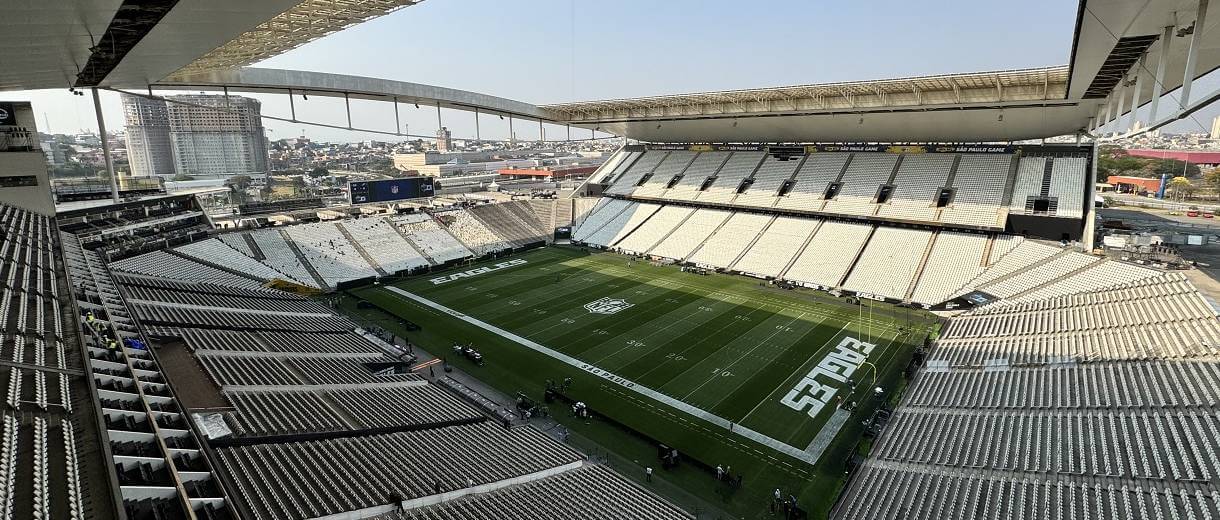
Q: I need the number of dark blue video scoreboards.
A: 1